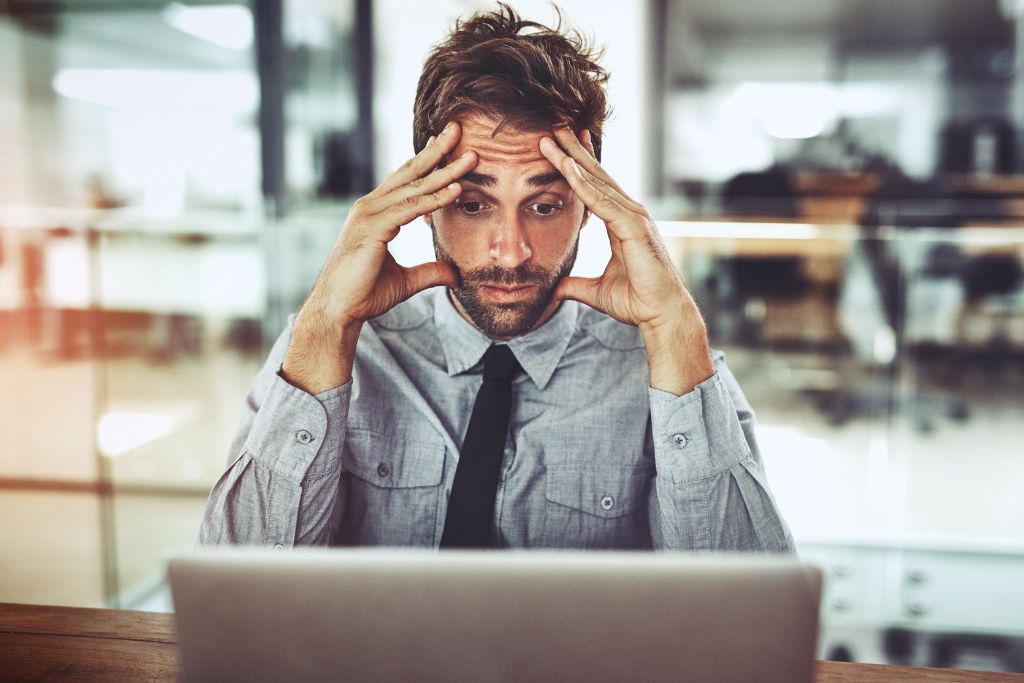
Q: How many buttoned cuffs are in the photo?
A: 2